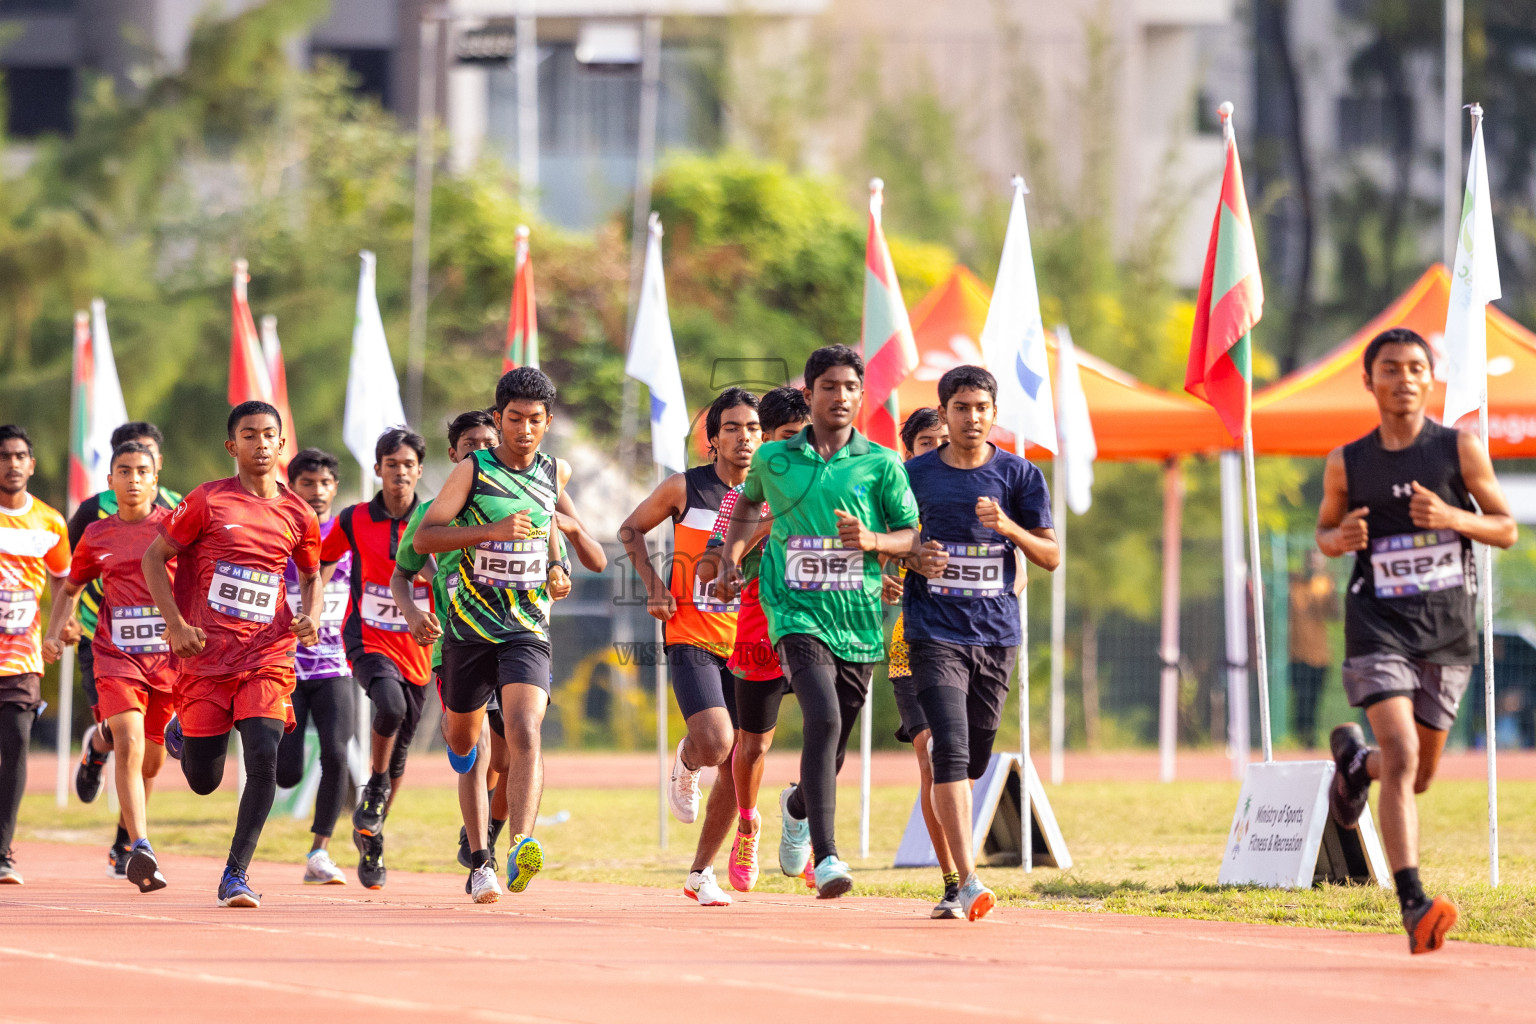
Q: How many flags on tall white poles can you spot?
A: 12